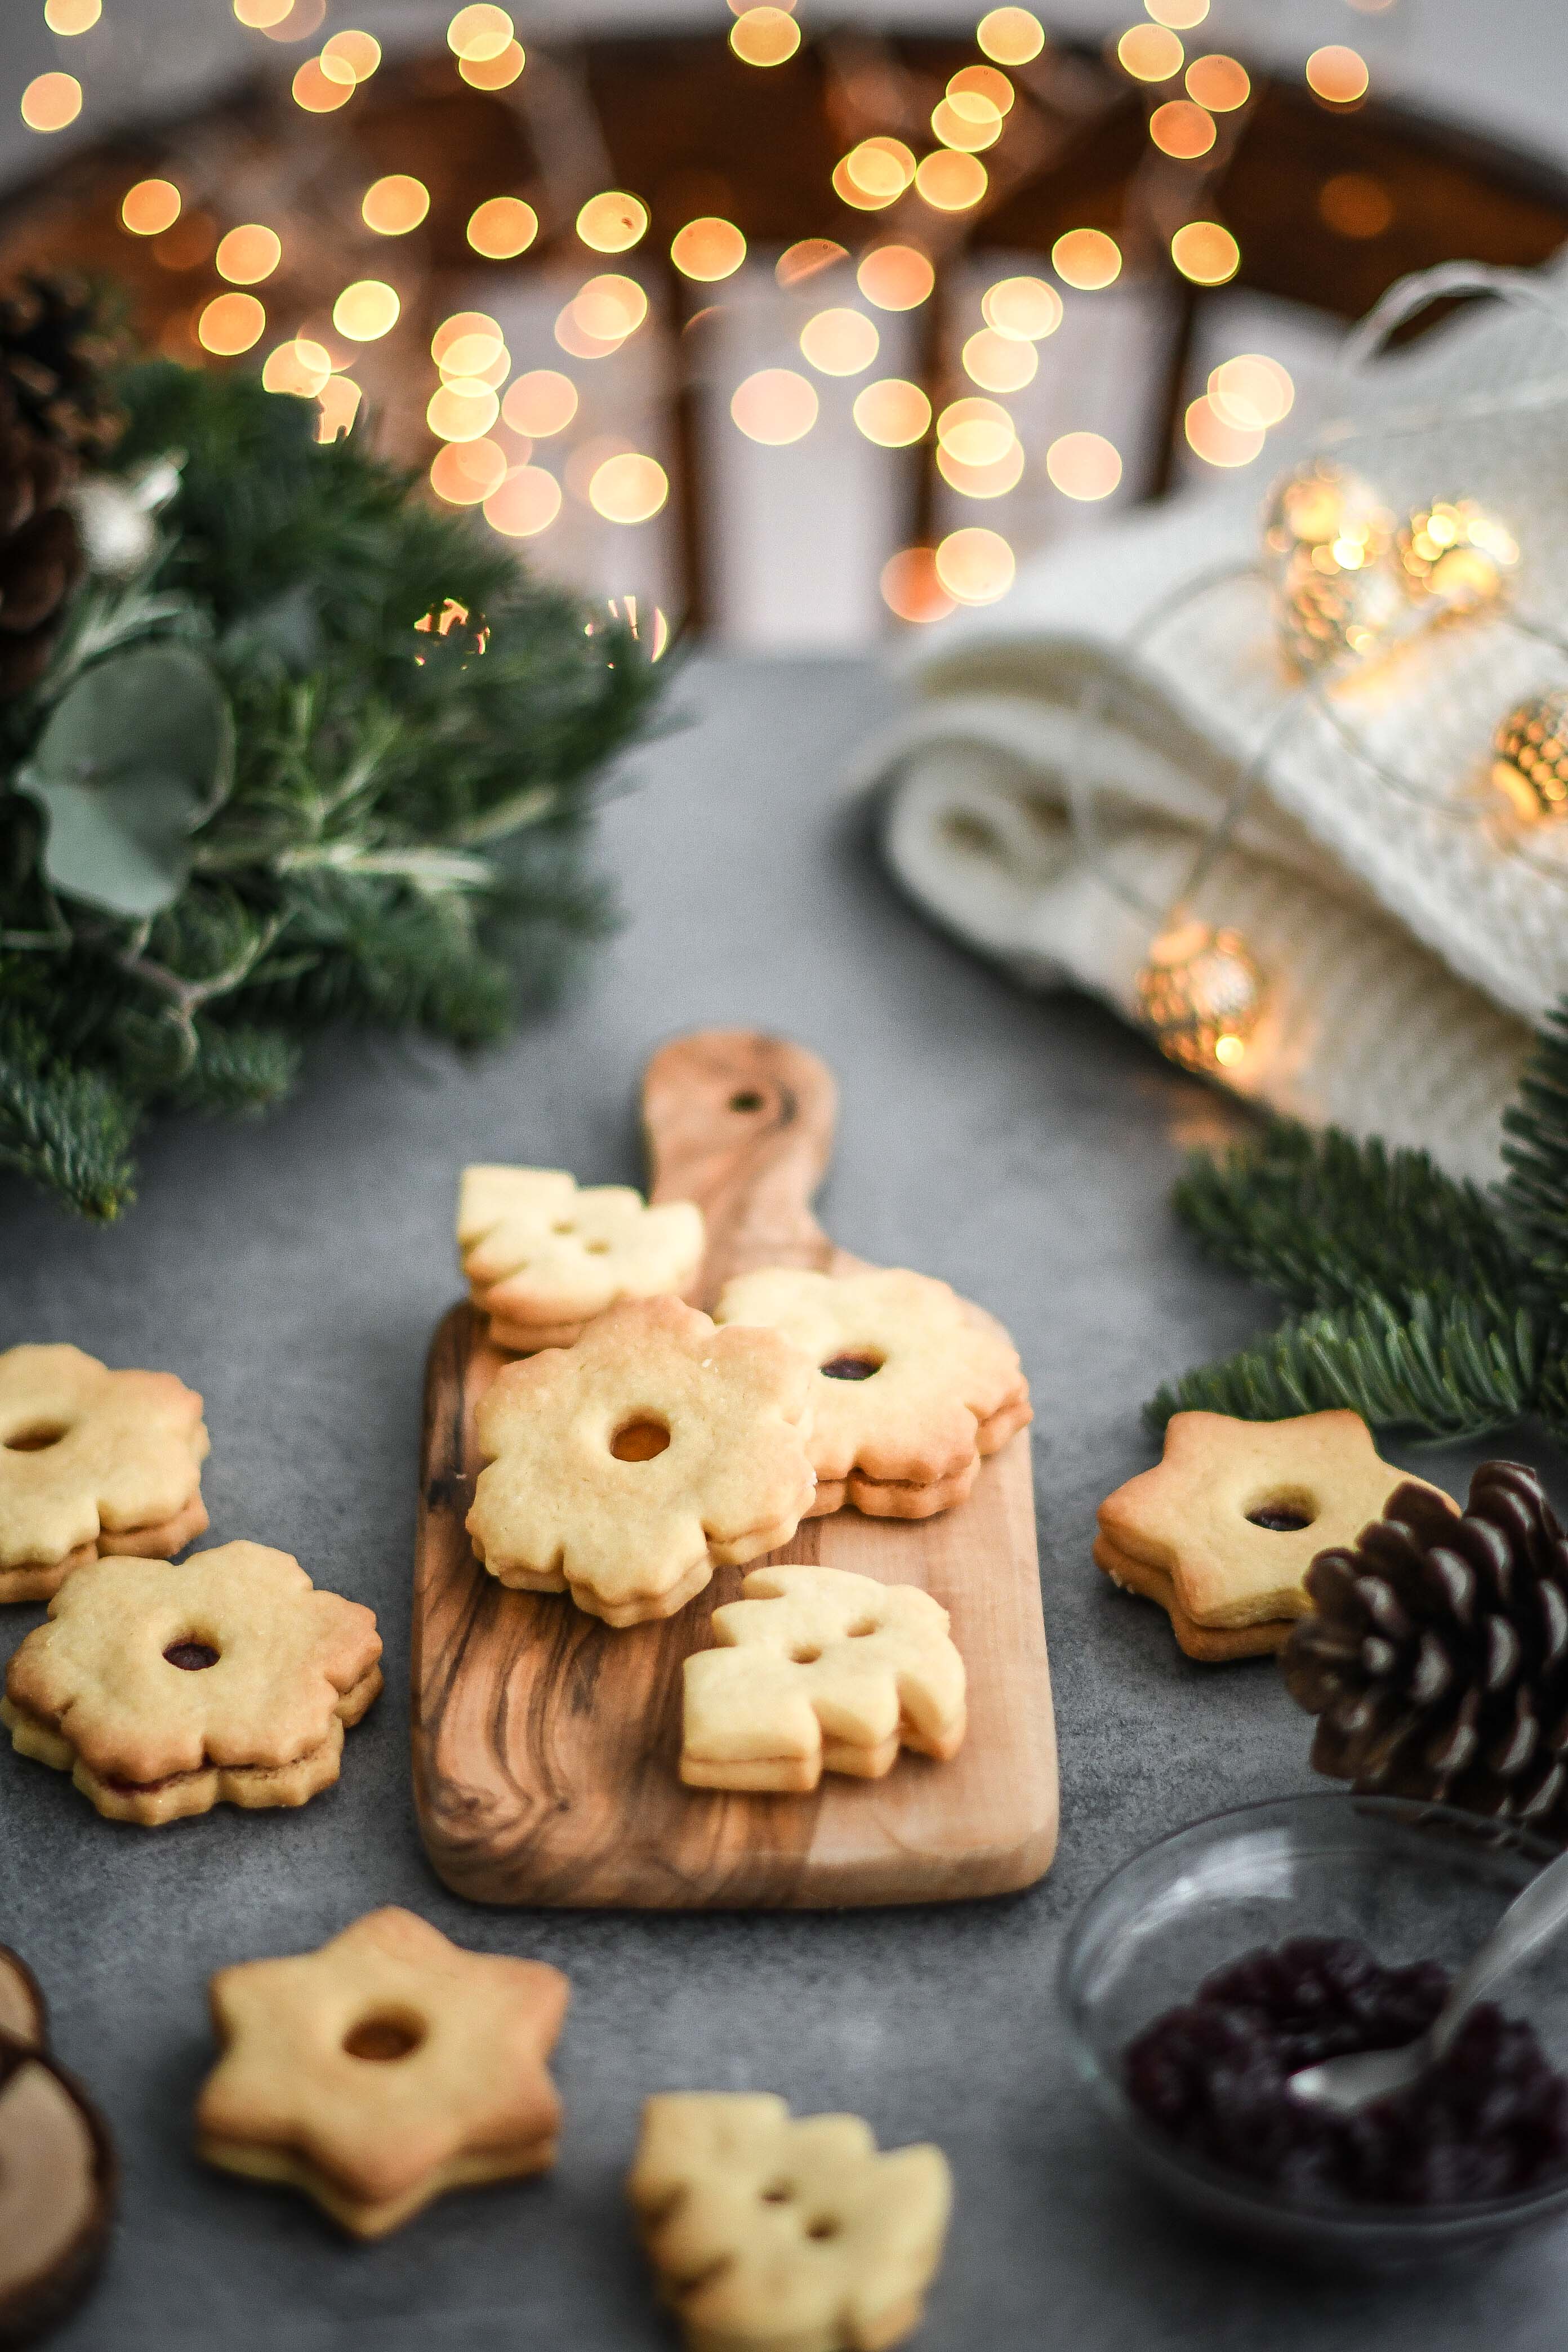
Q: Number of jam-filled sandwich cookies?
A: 9